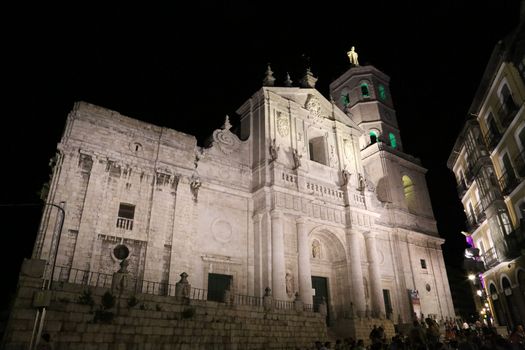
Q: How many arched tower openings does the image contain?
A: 6